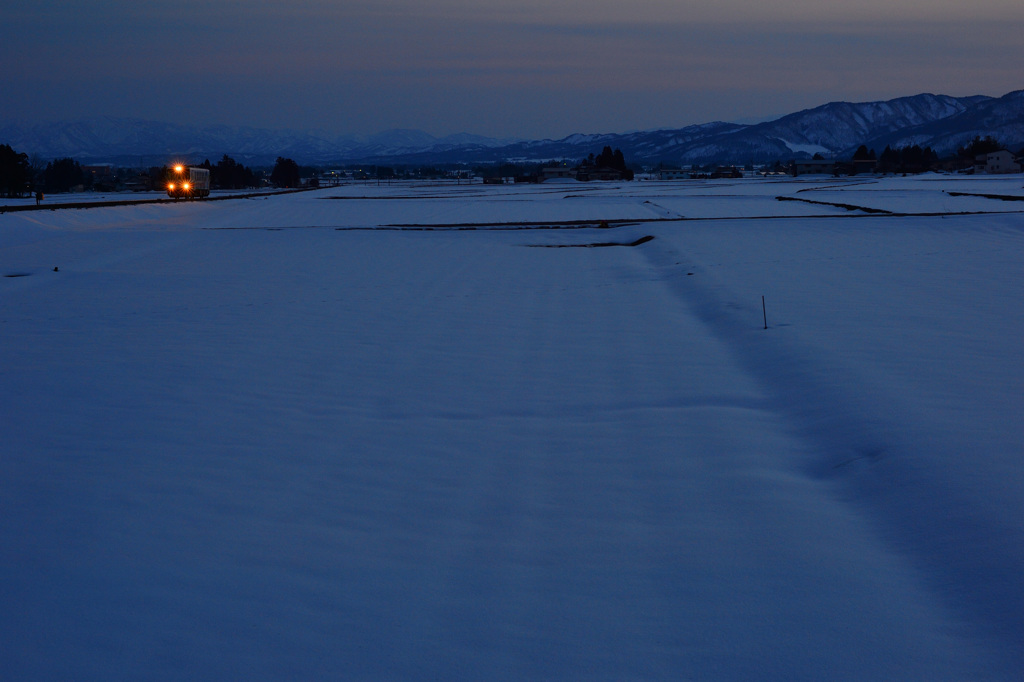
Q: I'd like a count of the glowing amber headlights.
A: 3